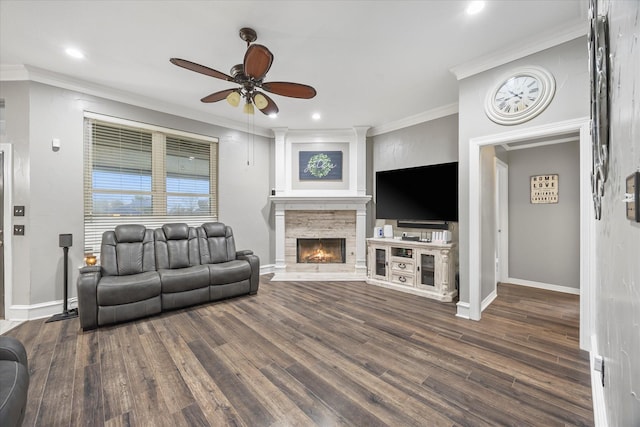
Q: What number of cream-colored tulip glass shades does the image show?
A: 3